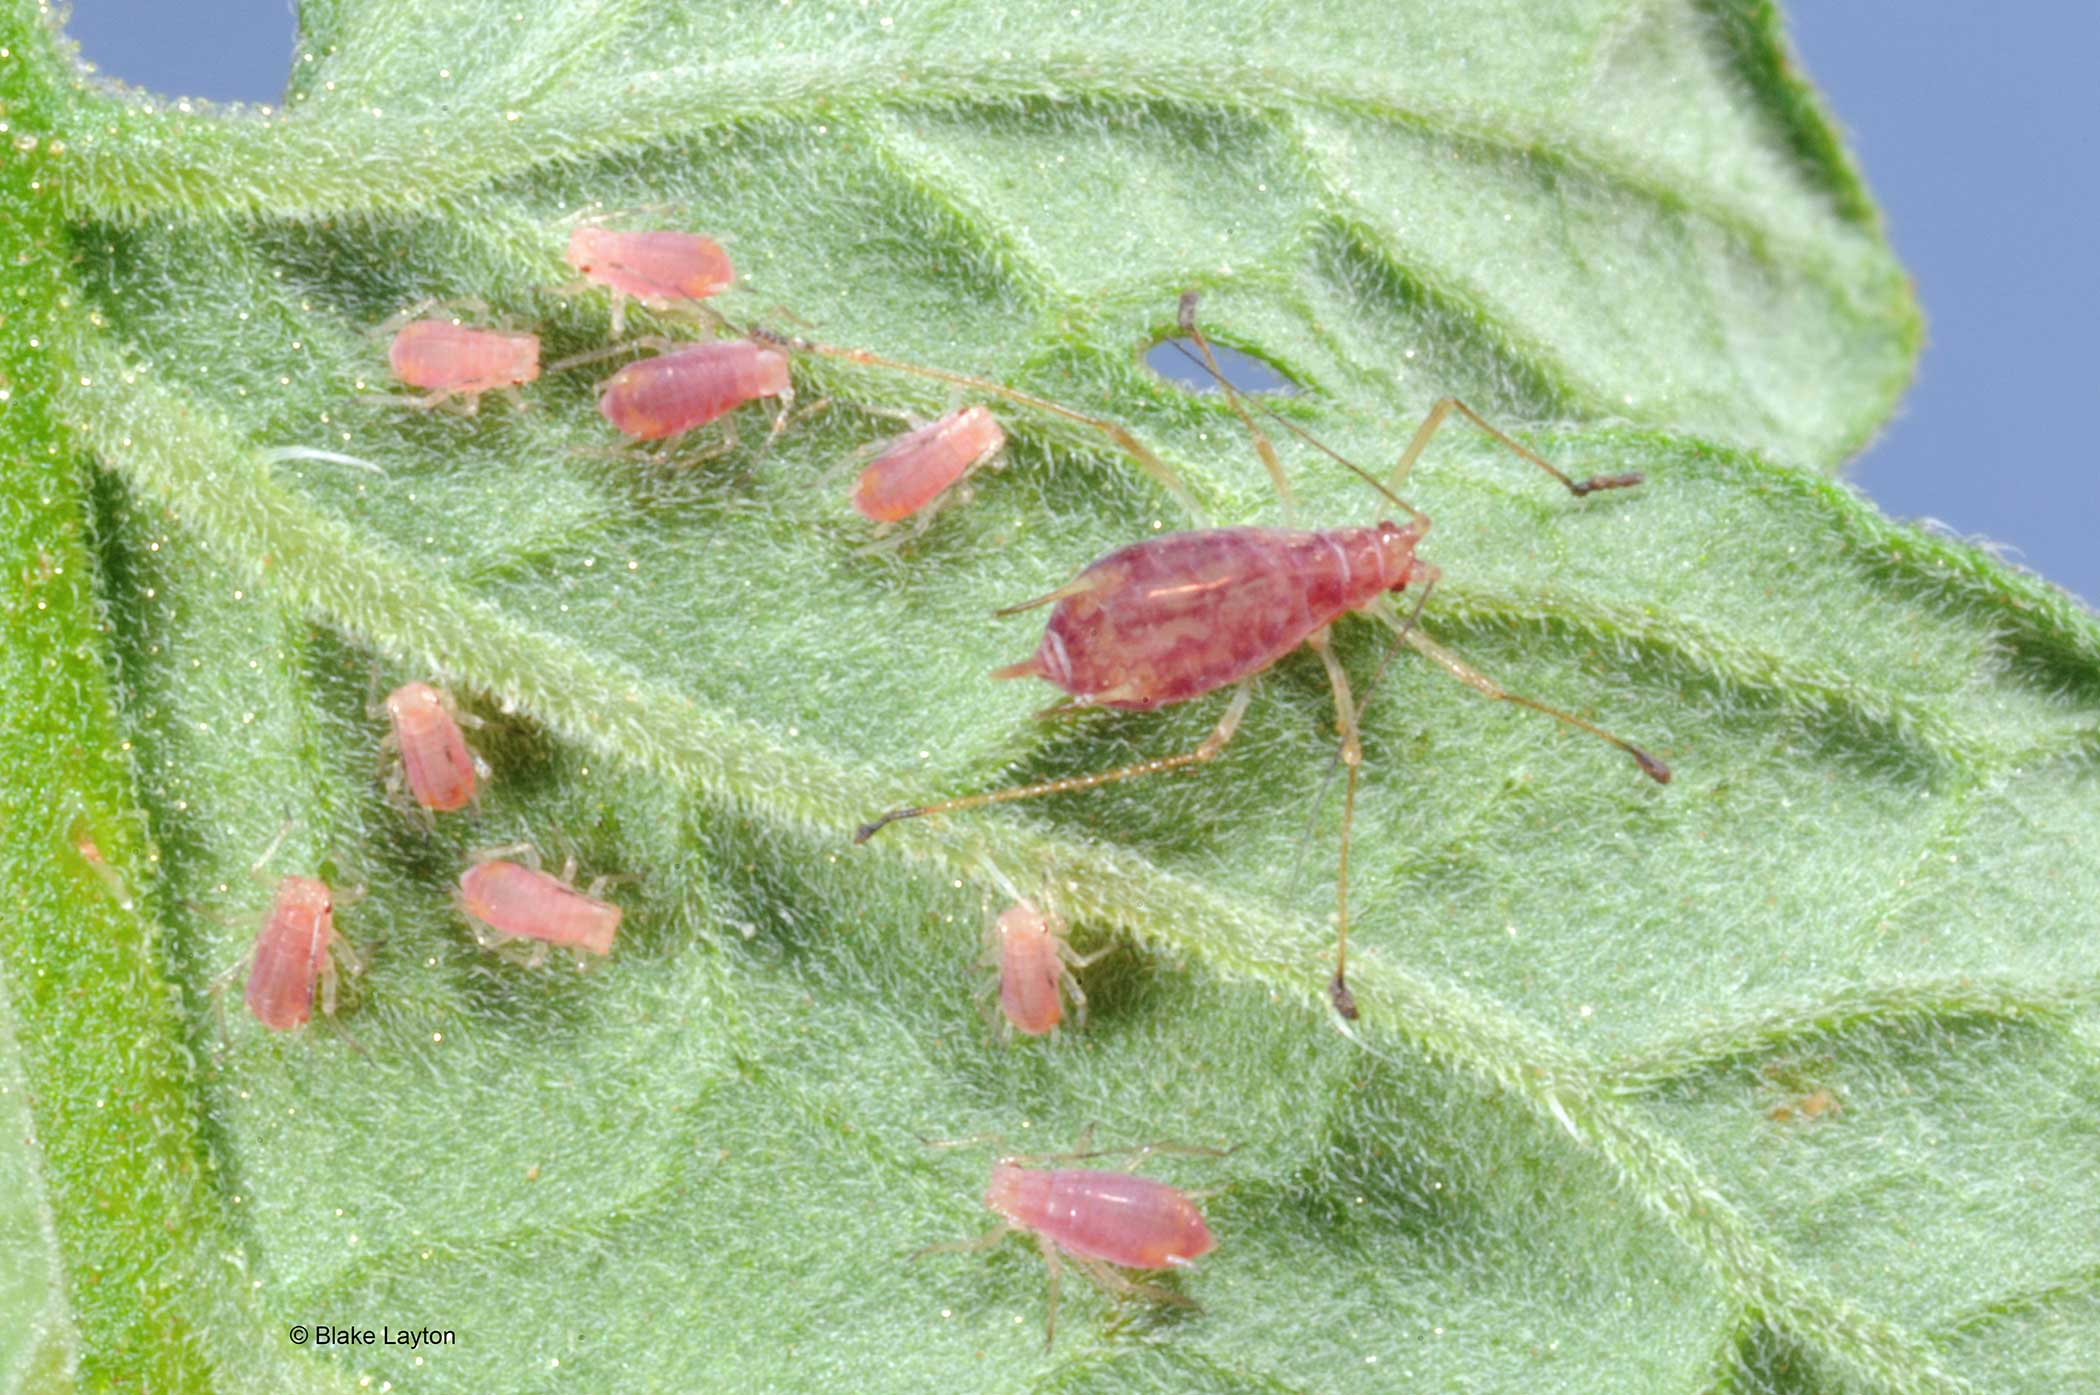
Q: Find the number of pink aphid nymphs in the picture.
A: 9